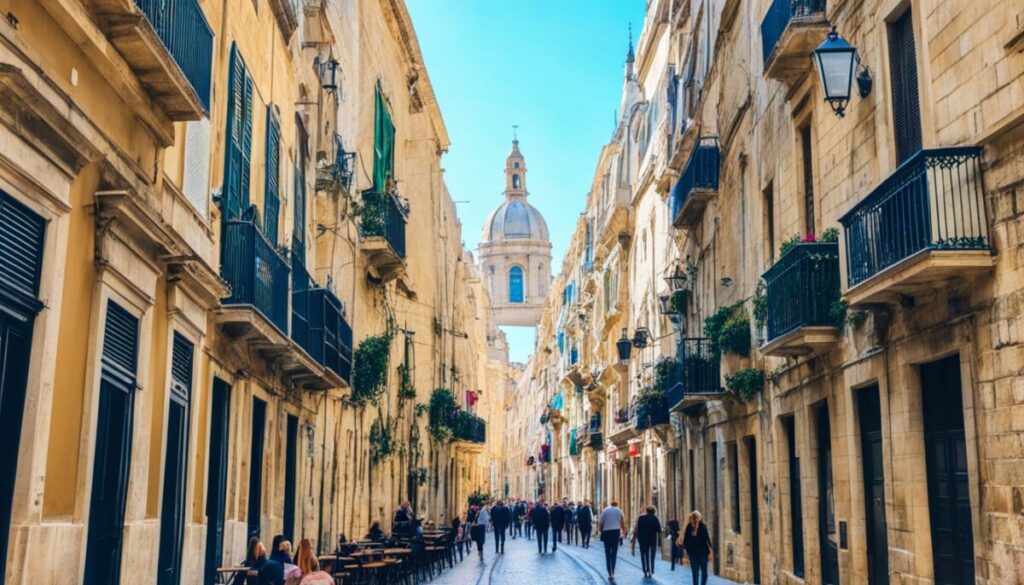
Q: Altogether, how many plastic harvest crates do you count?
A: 0